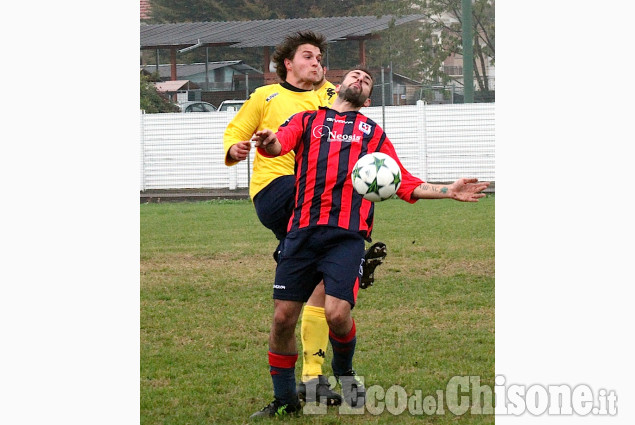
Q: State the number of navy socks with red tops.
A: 2